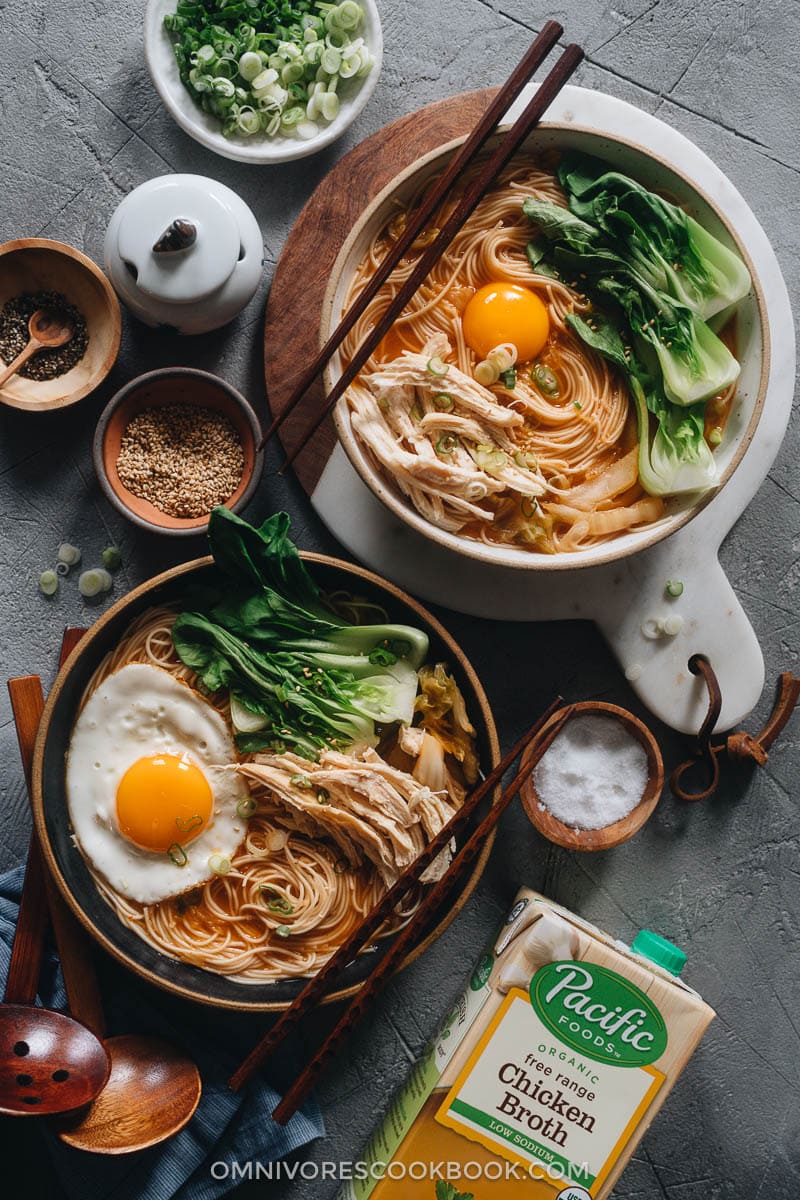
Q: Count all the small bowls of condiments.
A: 4